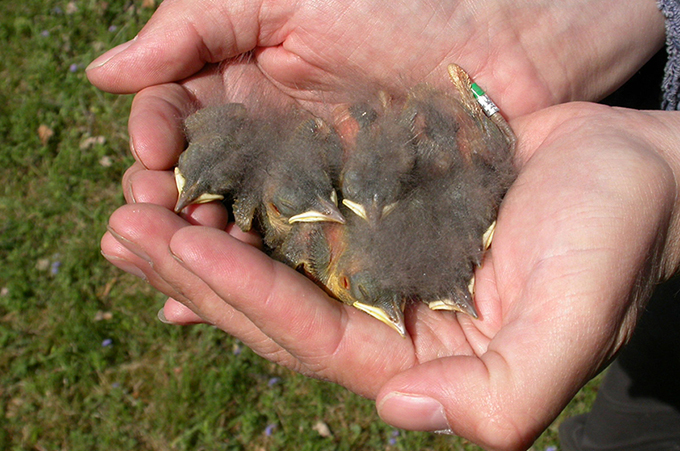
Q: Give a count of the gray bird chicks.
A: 6